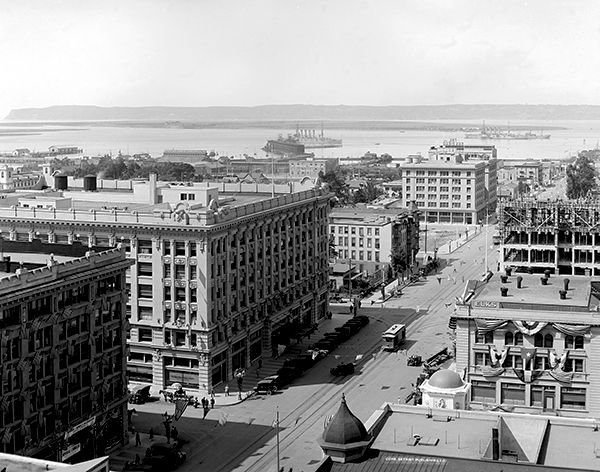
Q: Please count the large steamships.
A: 2